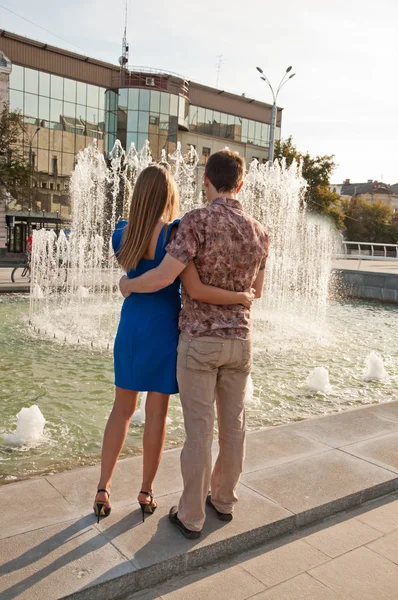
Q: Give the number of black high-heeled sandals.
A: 2